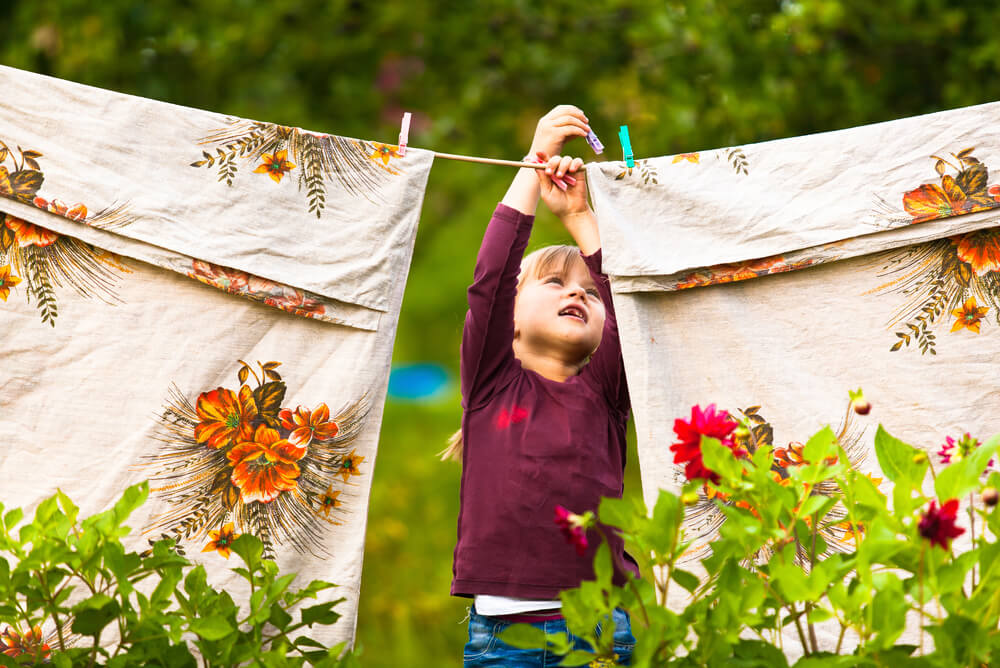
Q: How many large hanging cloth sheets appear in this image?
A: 2